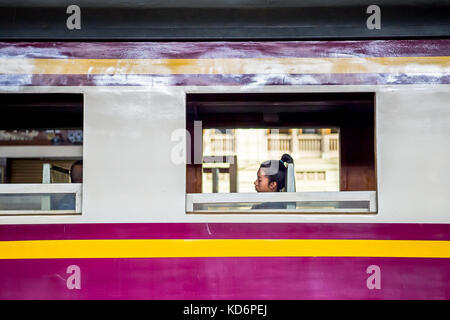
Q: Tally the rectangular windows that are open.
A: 2